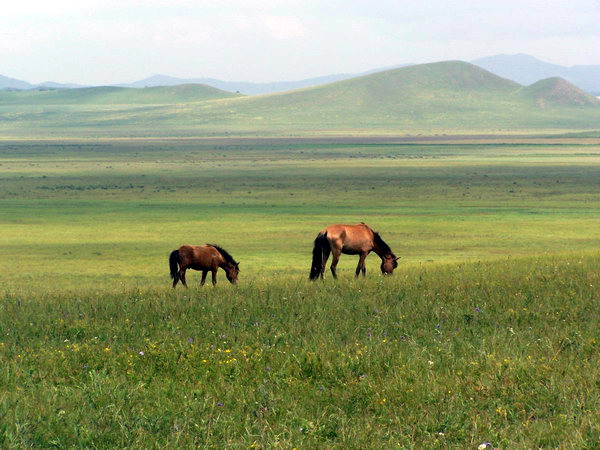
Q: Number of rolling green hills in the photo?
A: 3